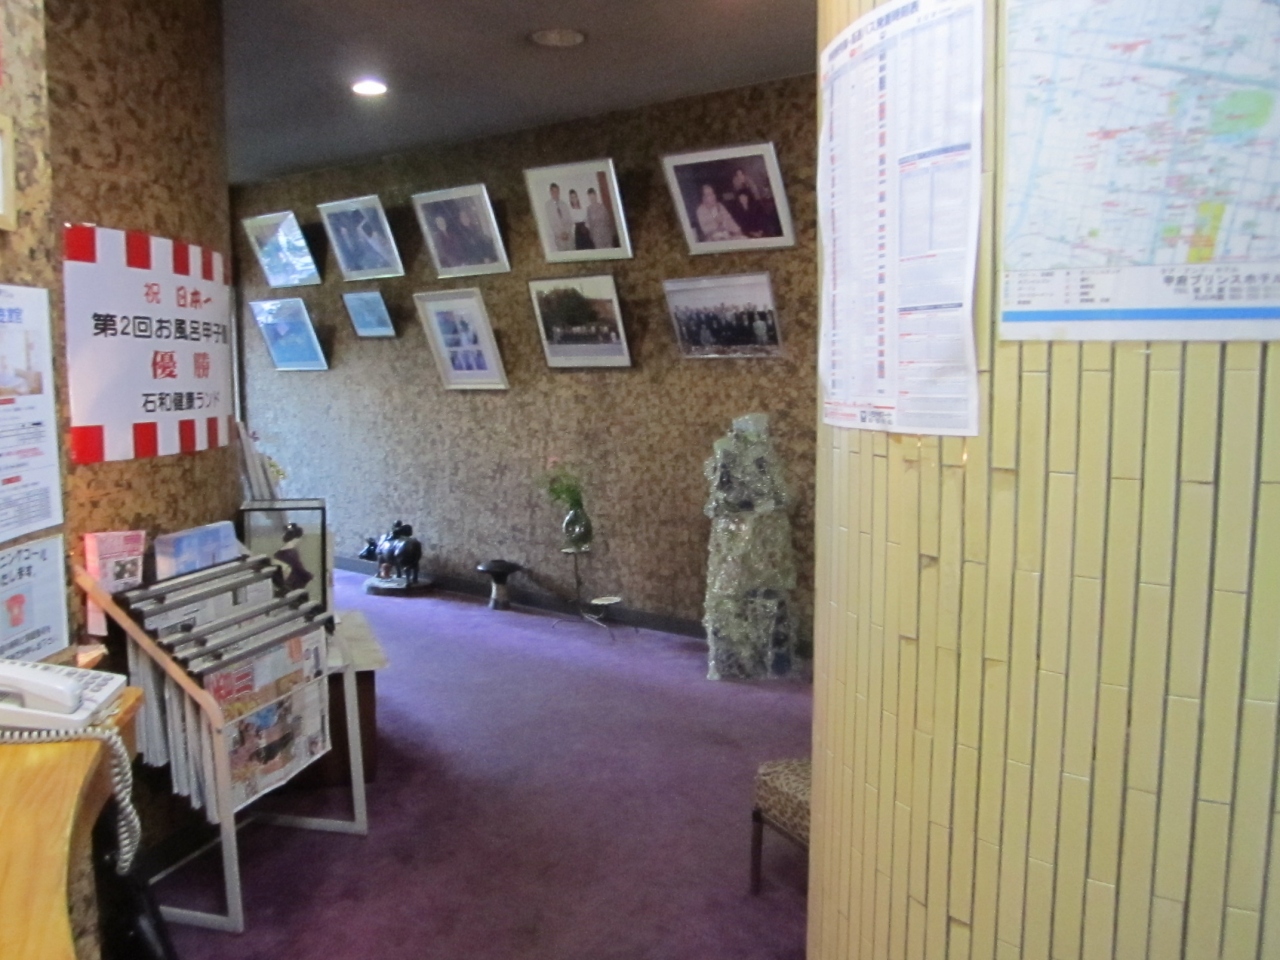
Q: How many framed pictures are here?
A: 10